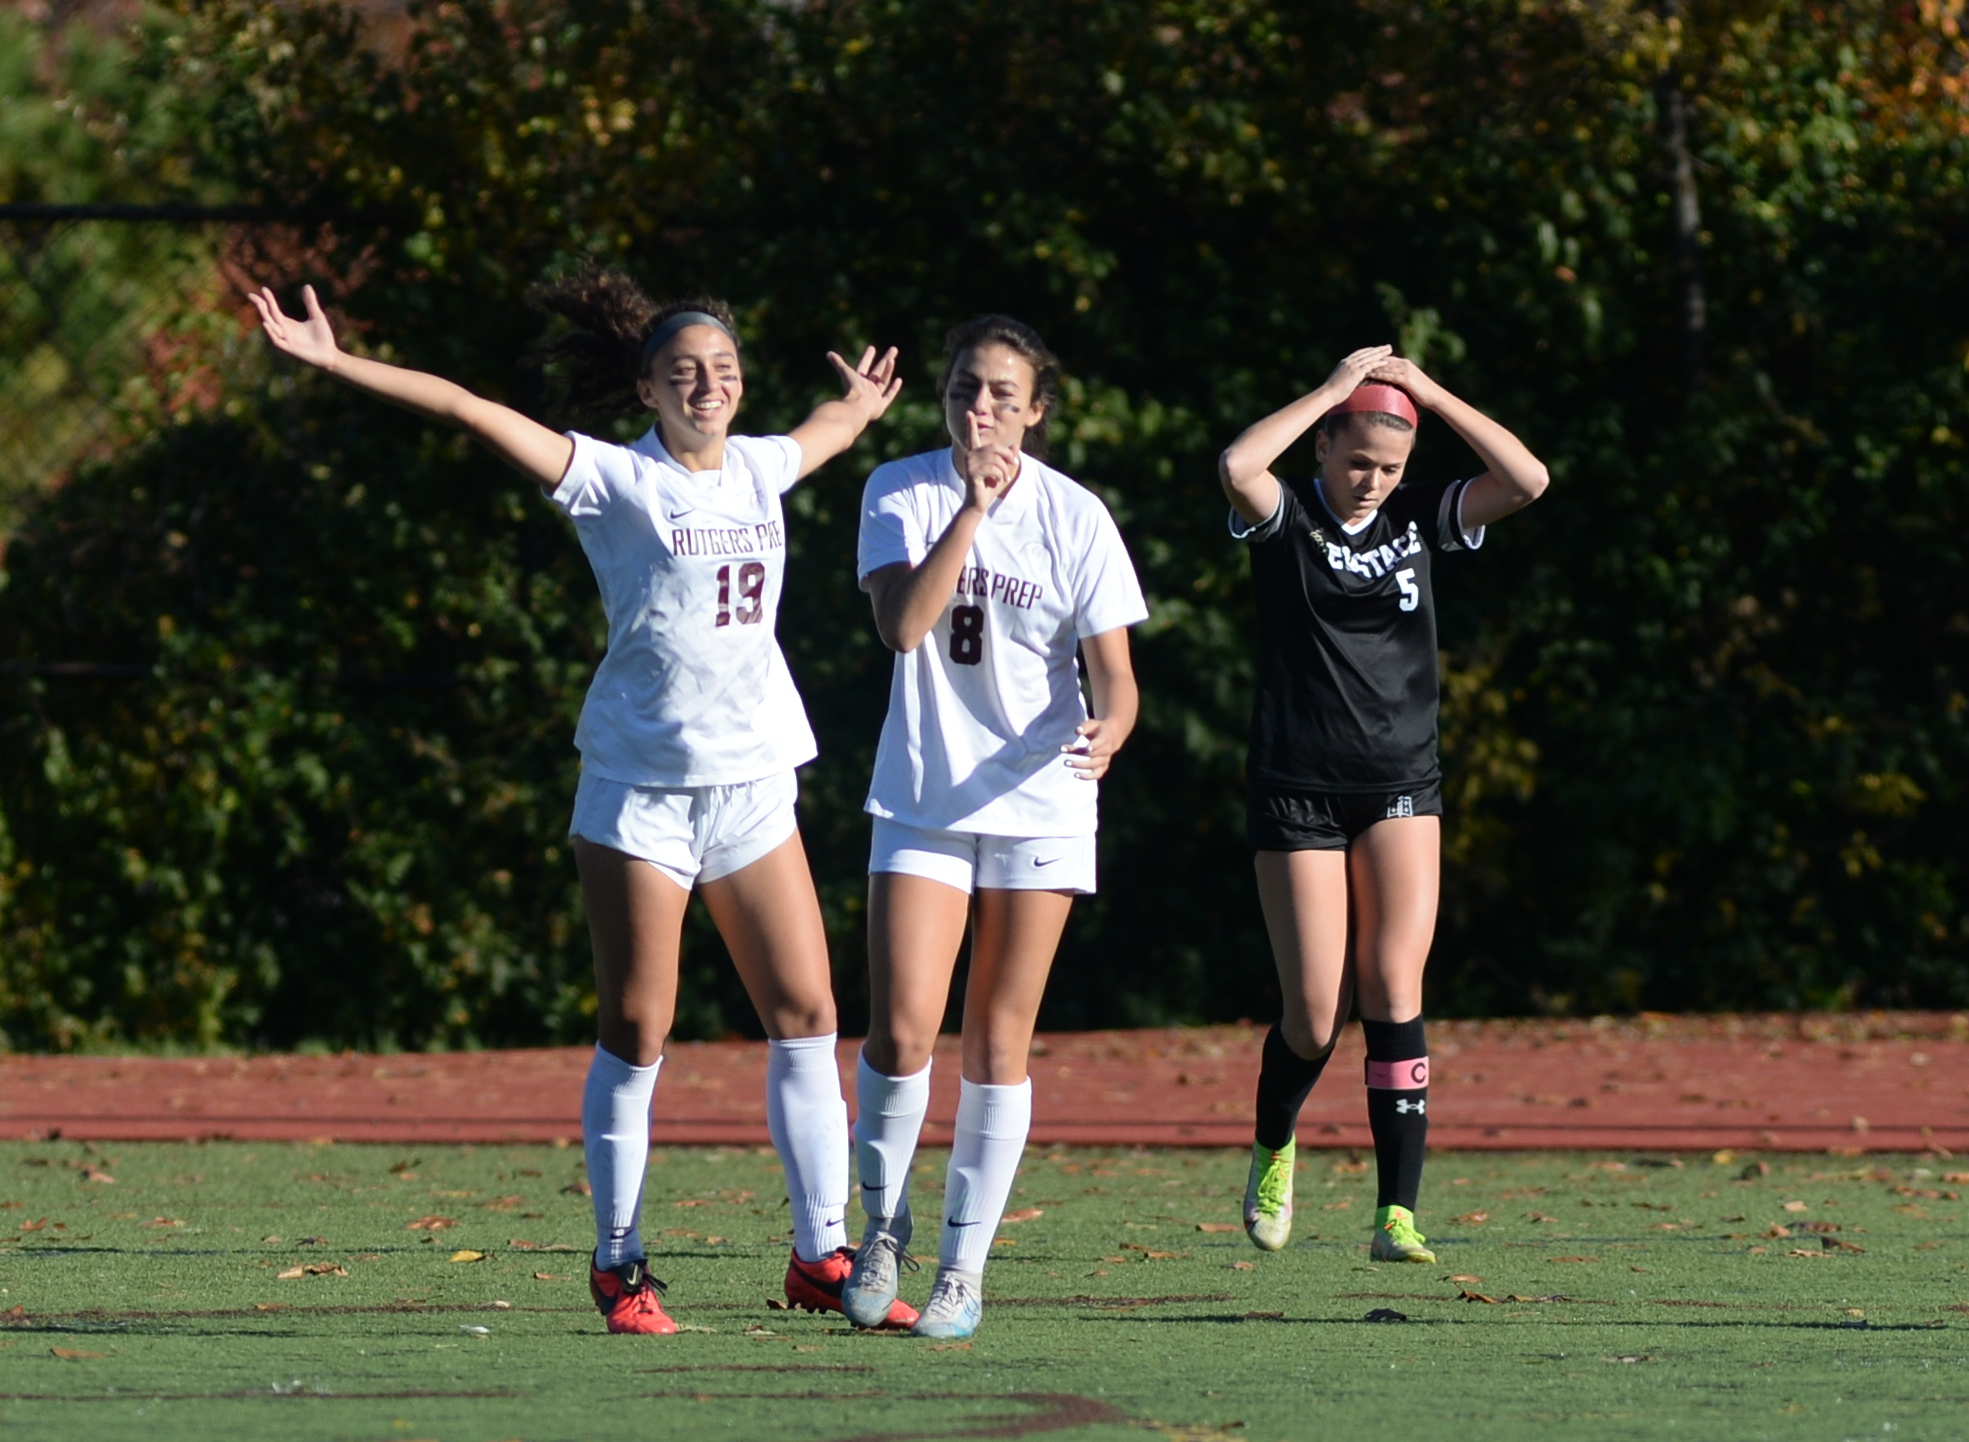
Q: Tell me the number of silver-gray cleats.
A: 2